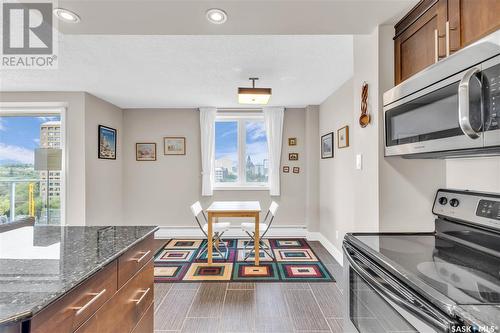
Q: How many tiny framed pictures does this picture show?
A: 4